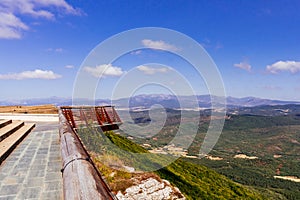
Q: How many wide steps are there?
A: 3